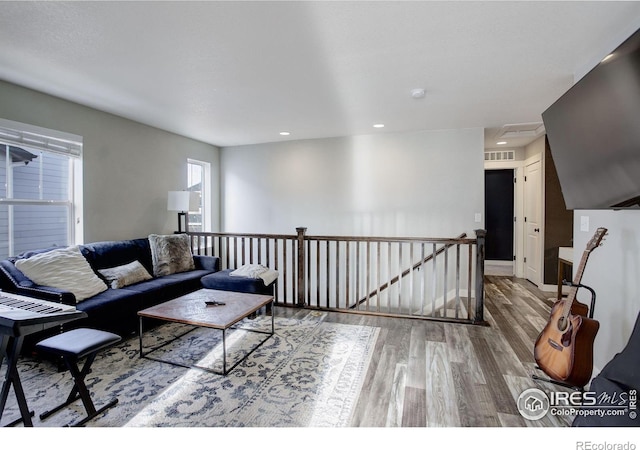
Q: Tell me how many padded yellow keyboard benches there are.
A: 0